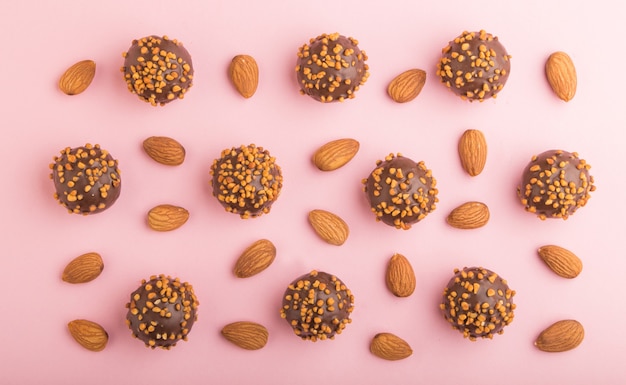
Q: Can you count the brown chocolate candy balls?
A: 10